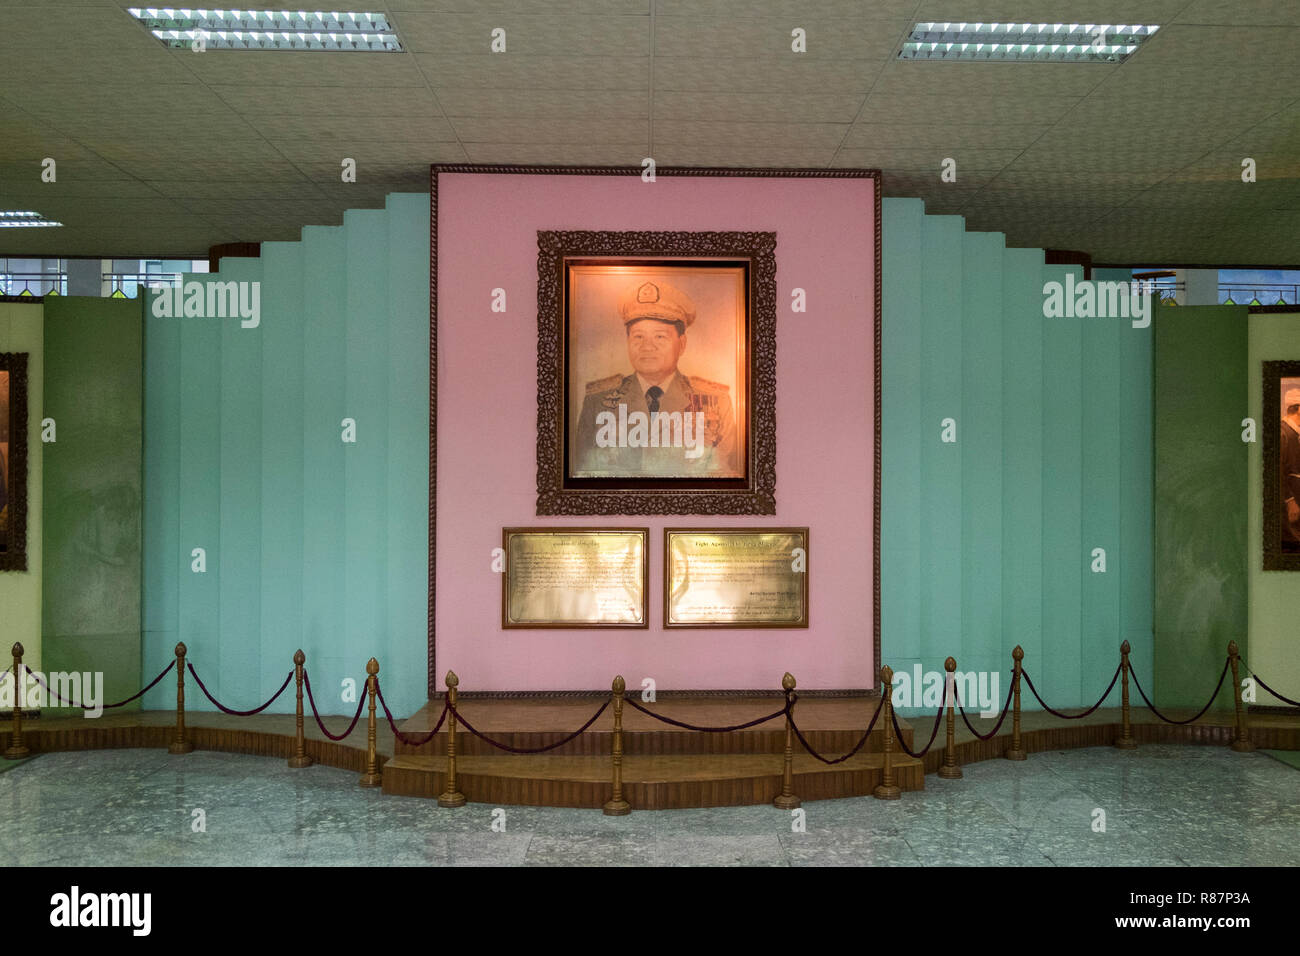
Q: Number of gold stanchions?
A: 12